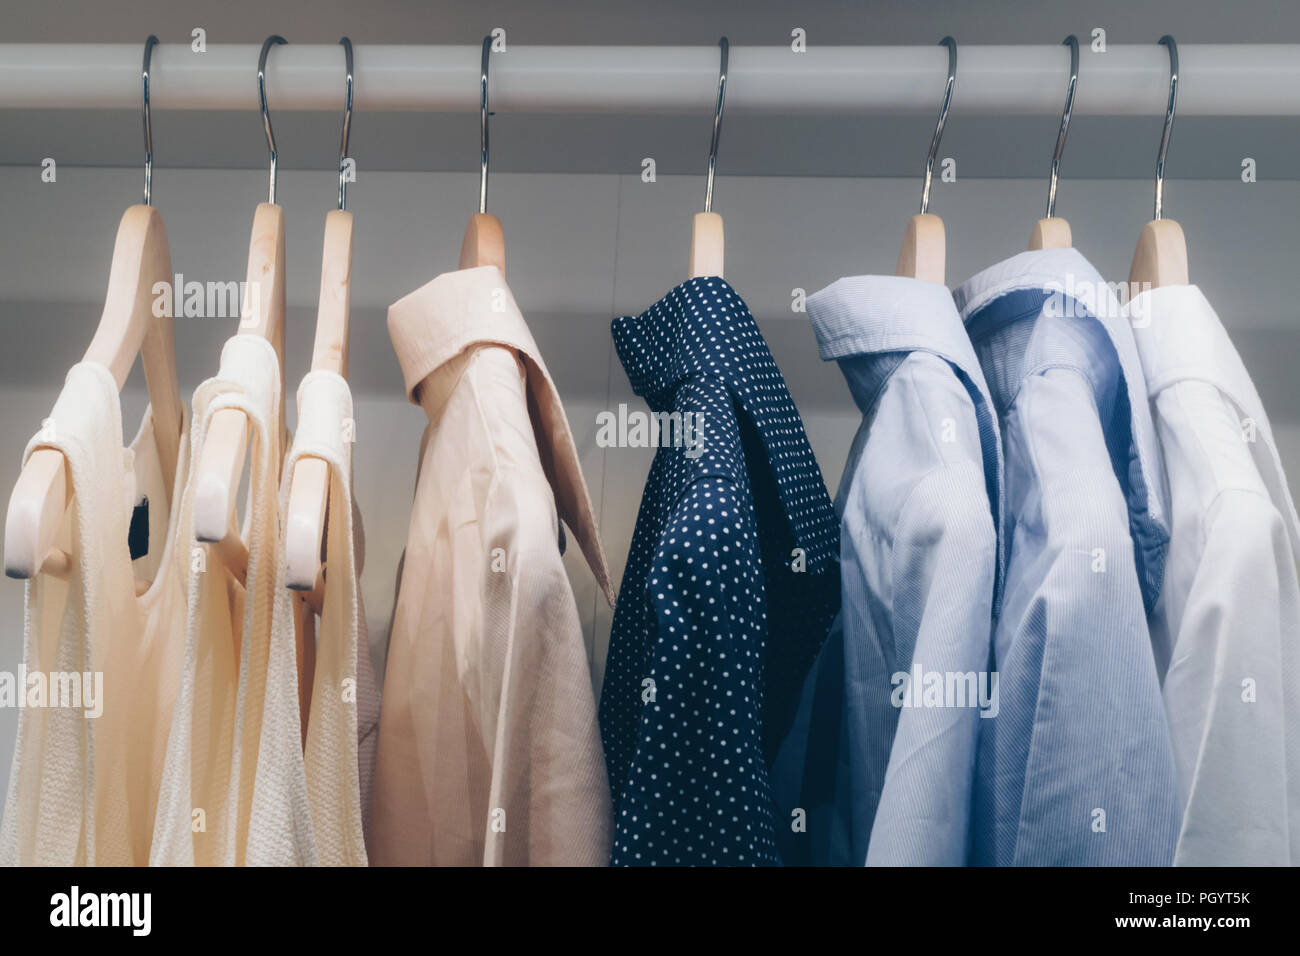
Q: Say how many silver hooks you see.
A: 8